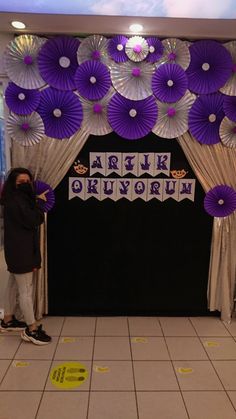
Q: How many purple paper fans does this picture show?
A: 13